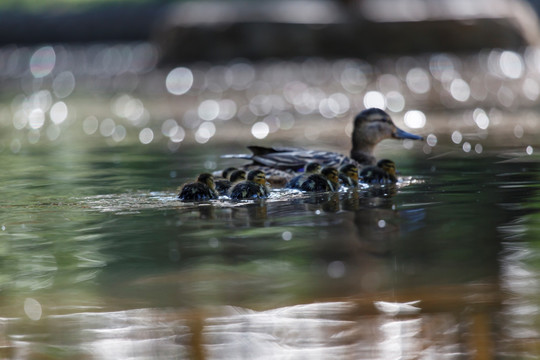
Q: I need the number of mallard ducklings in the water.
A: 8